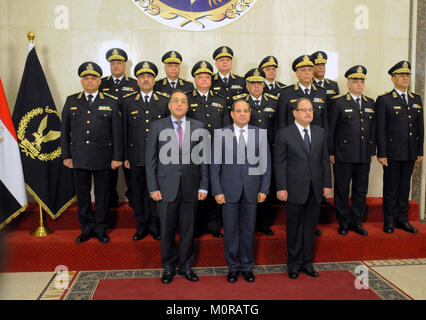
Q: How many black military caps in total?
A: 12